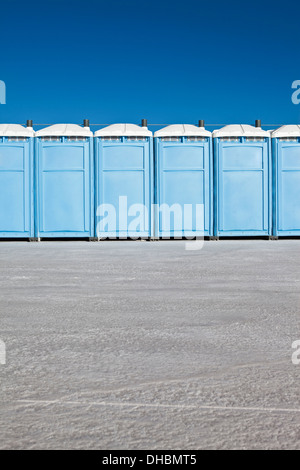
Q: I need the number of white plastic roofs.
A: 6